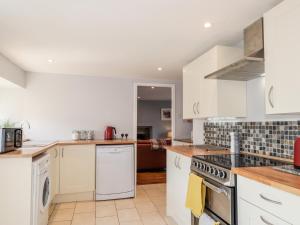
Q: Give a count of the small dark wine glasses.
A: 2